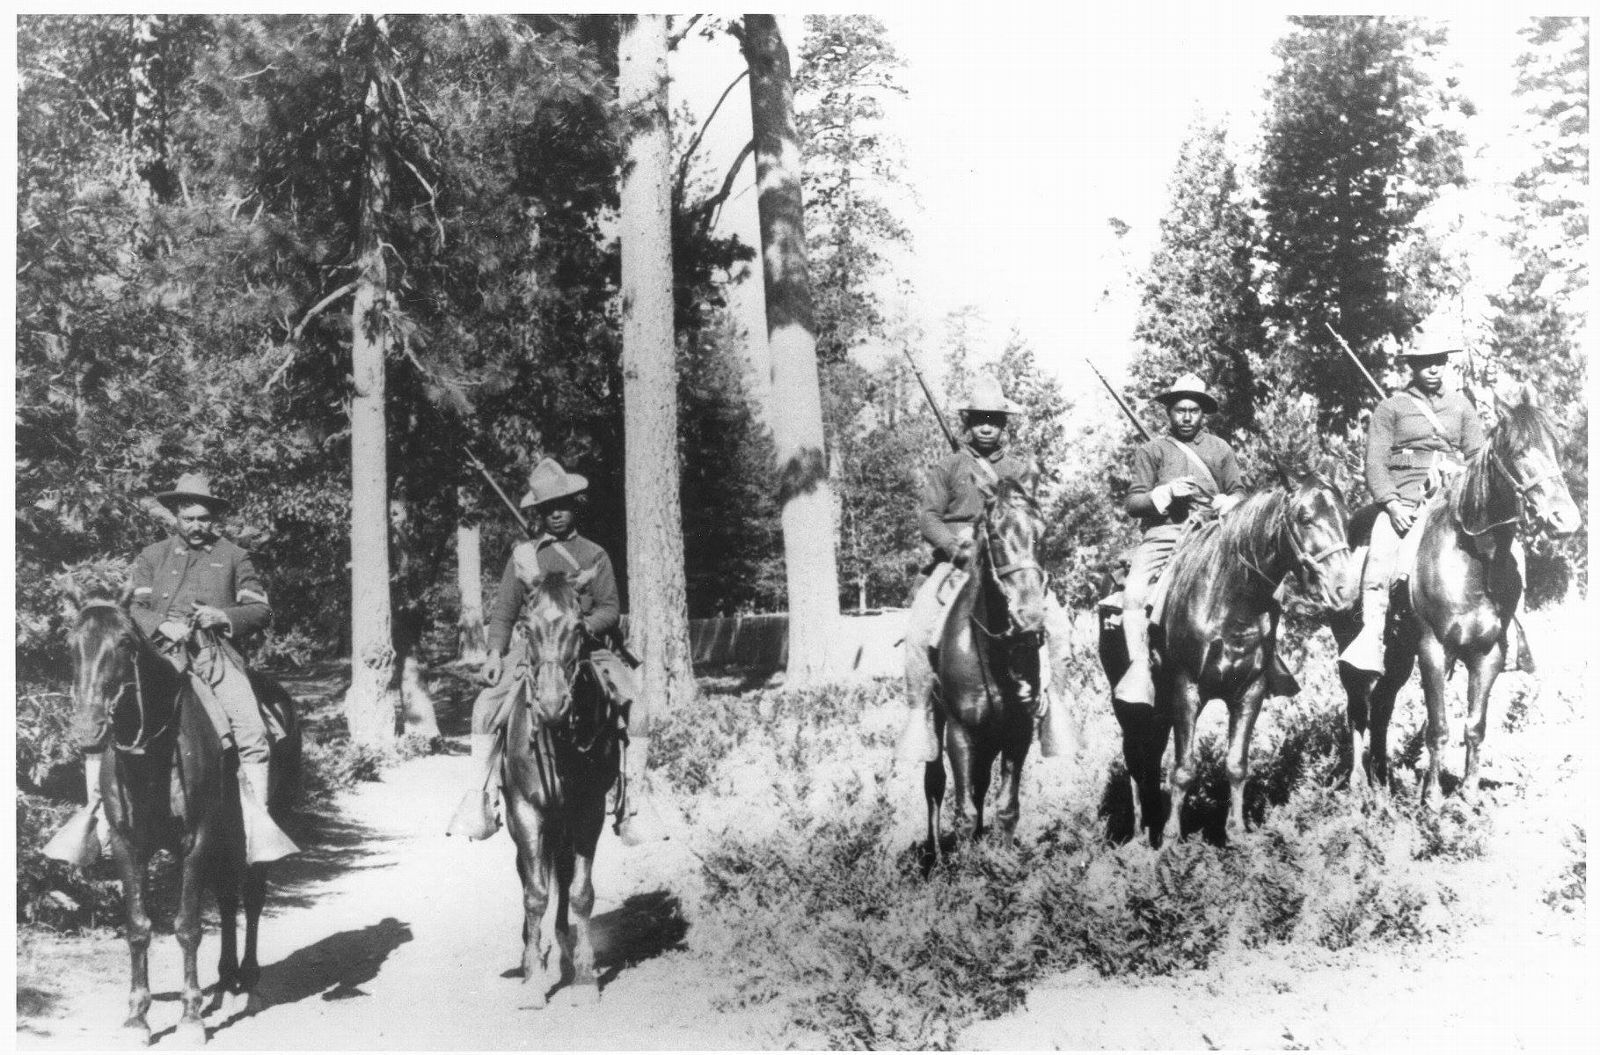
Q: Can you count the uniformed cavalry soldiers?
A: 5